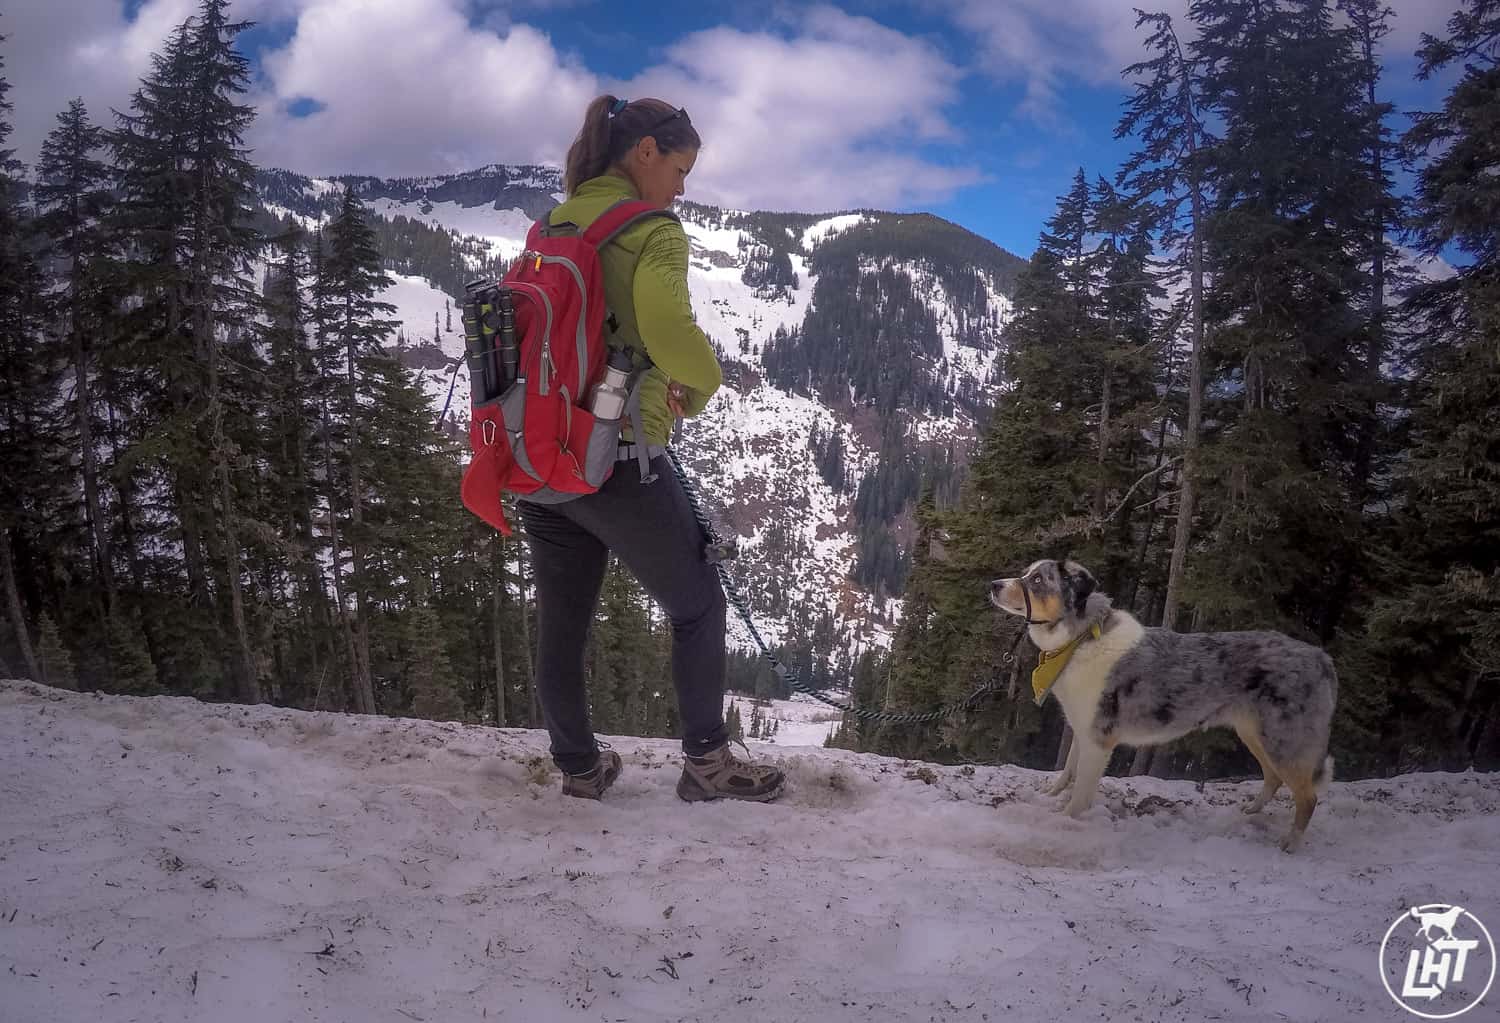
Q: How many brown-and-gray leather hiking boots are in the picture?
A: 2